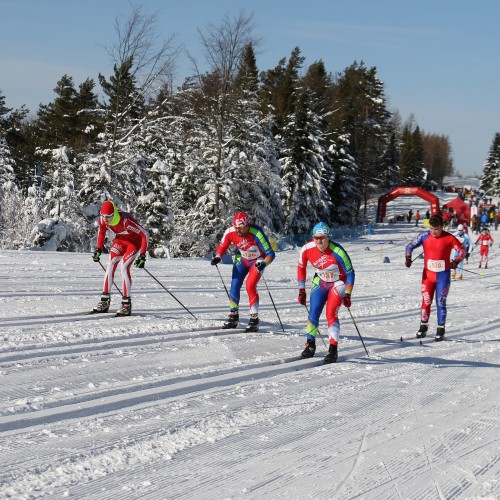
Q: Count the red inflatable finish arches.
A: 1